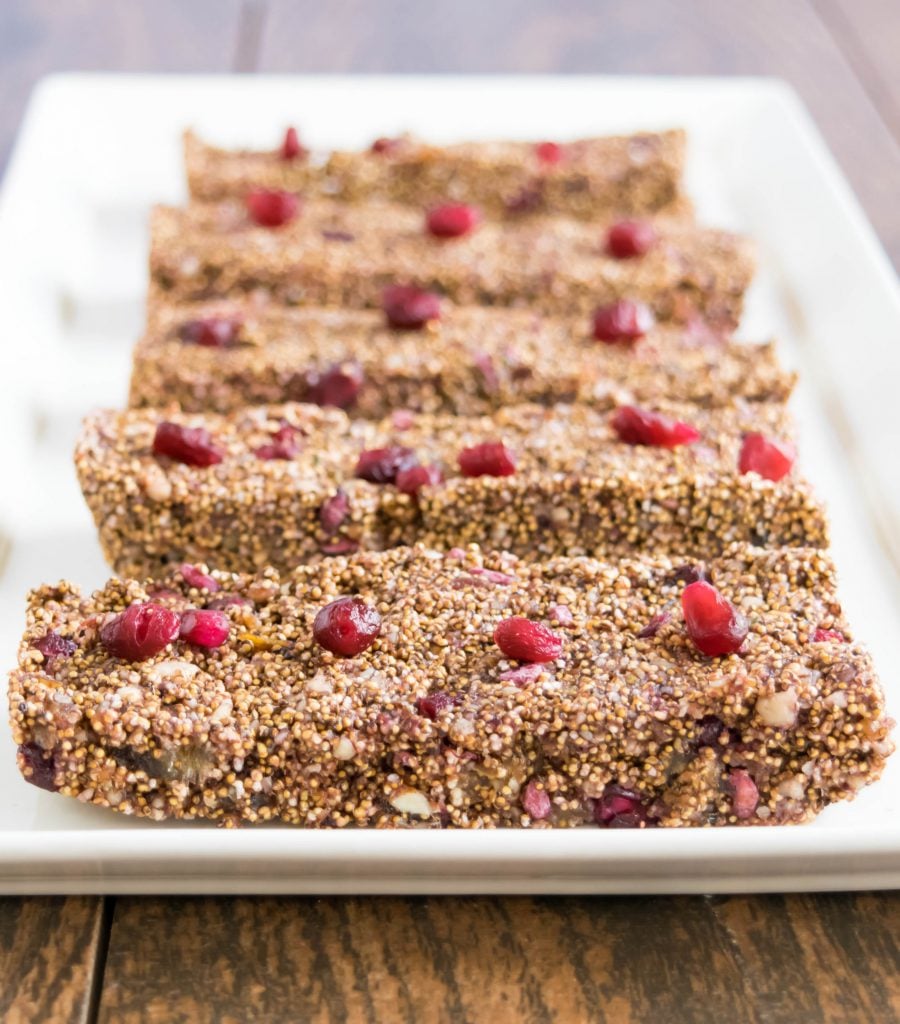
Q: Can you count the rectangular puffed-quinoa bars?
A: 5